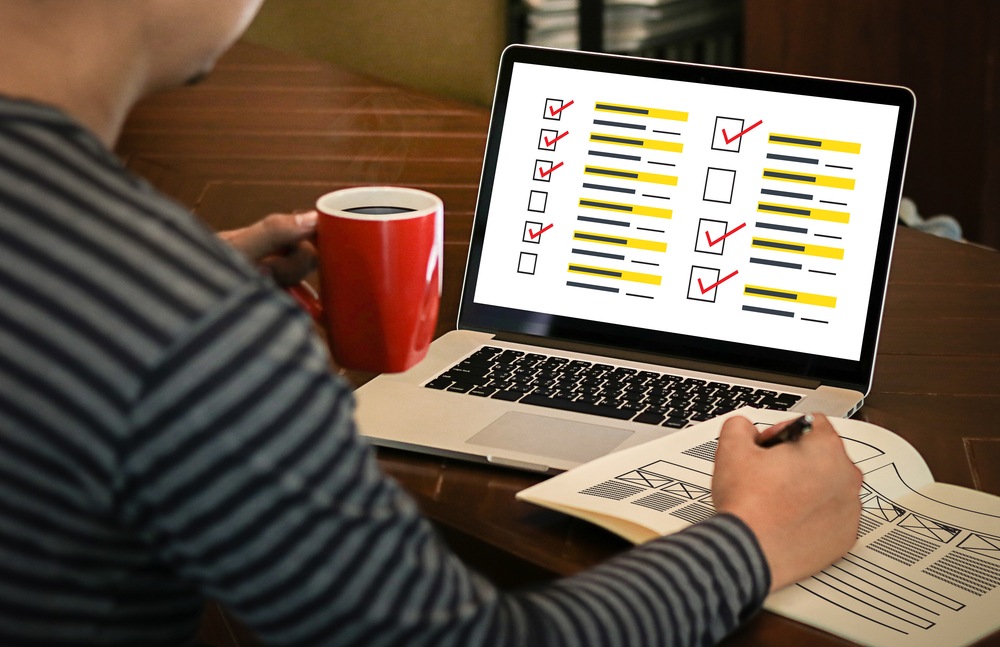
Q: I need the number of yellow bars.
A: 11